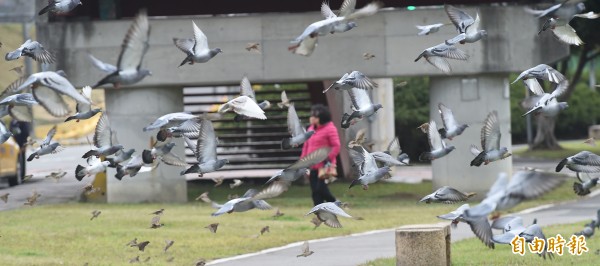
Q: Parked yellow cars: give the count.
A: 1